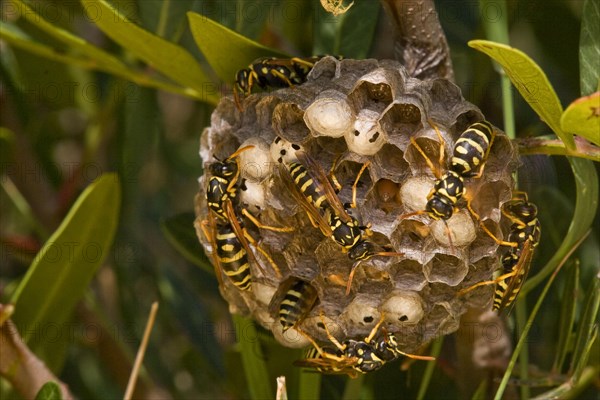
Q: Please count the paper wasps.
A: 7